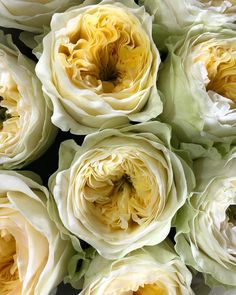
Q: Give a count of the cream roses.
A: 9